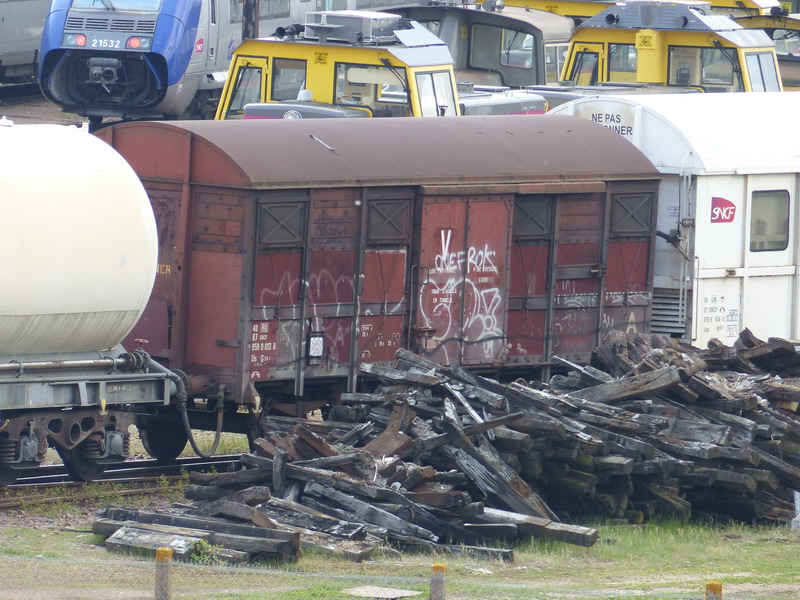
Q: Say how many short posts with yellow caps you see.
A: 3